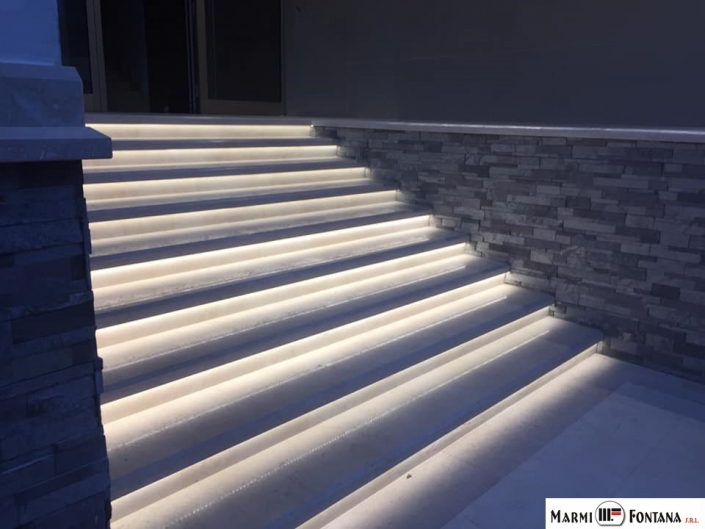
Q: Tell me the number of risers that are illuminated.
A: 9